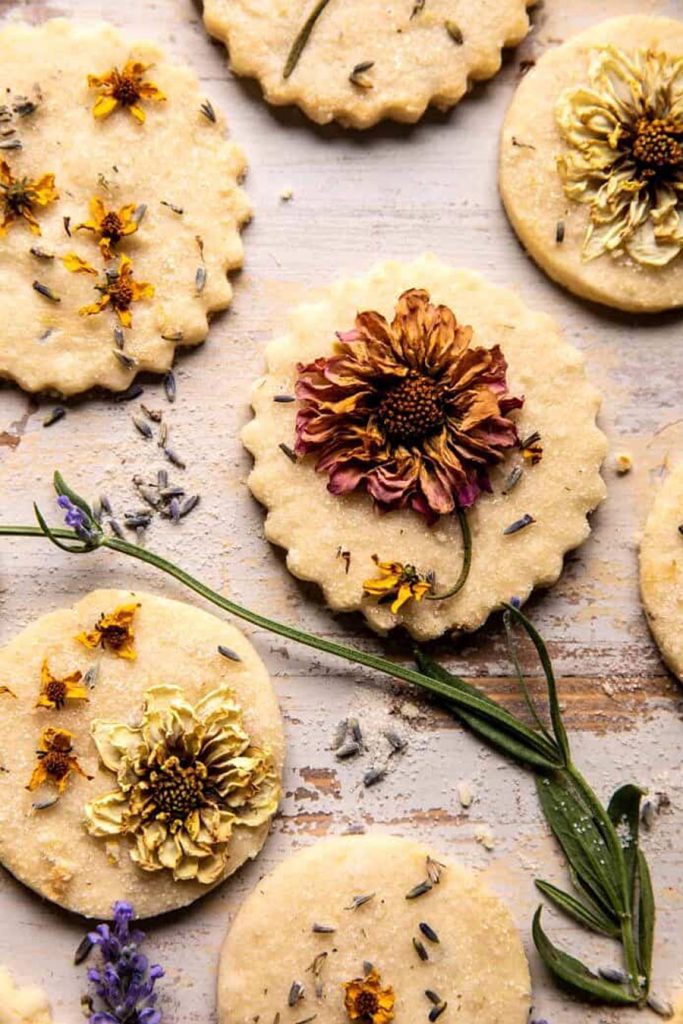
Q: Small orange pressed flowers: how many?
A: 9